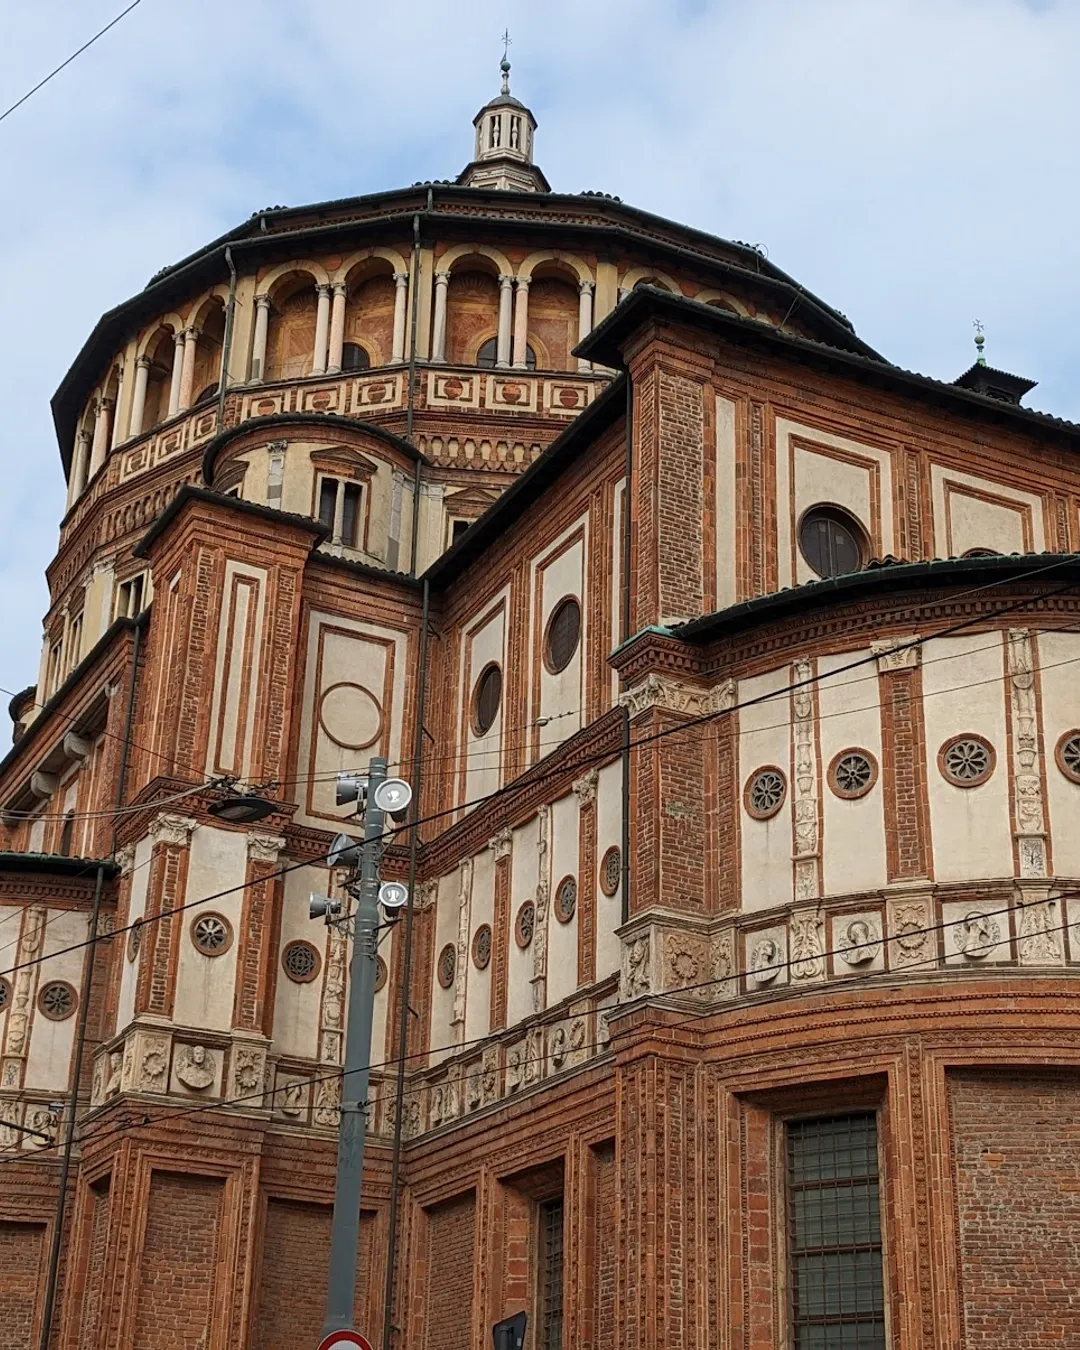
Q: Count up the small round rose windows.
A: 15